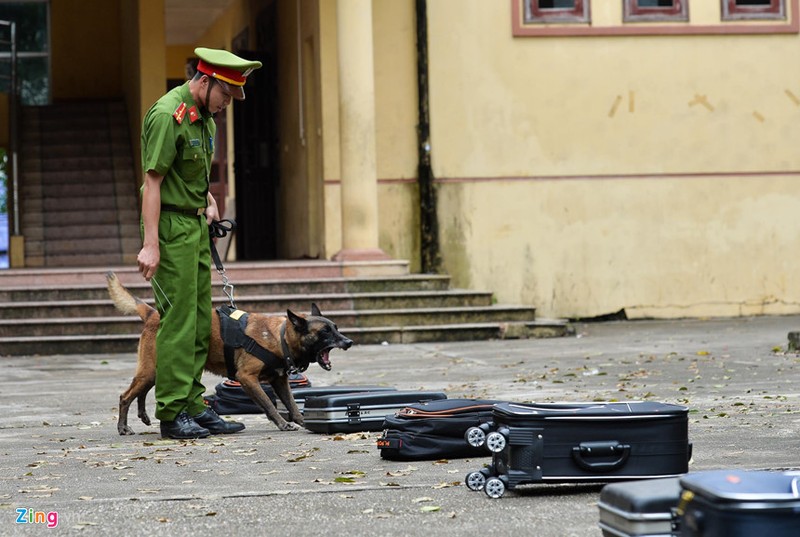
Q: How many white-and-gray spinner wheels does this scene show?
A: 4